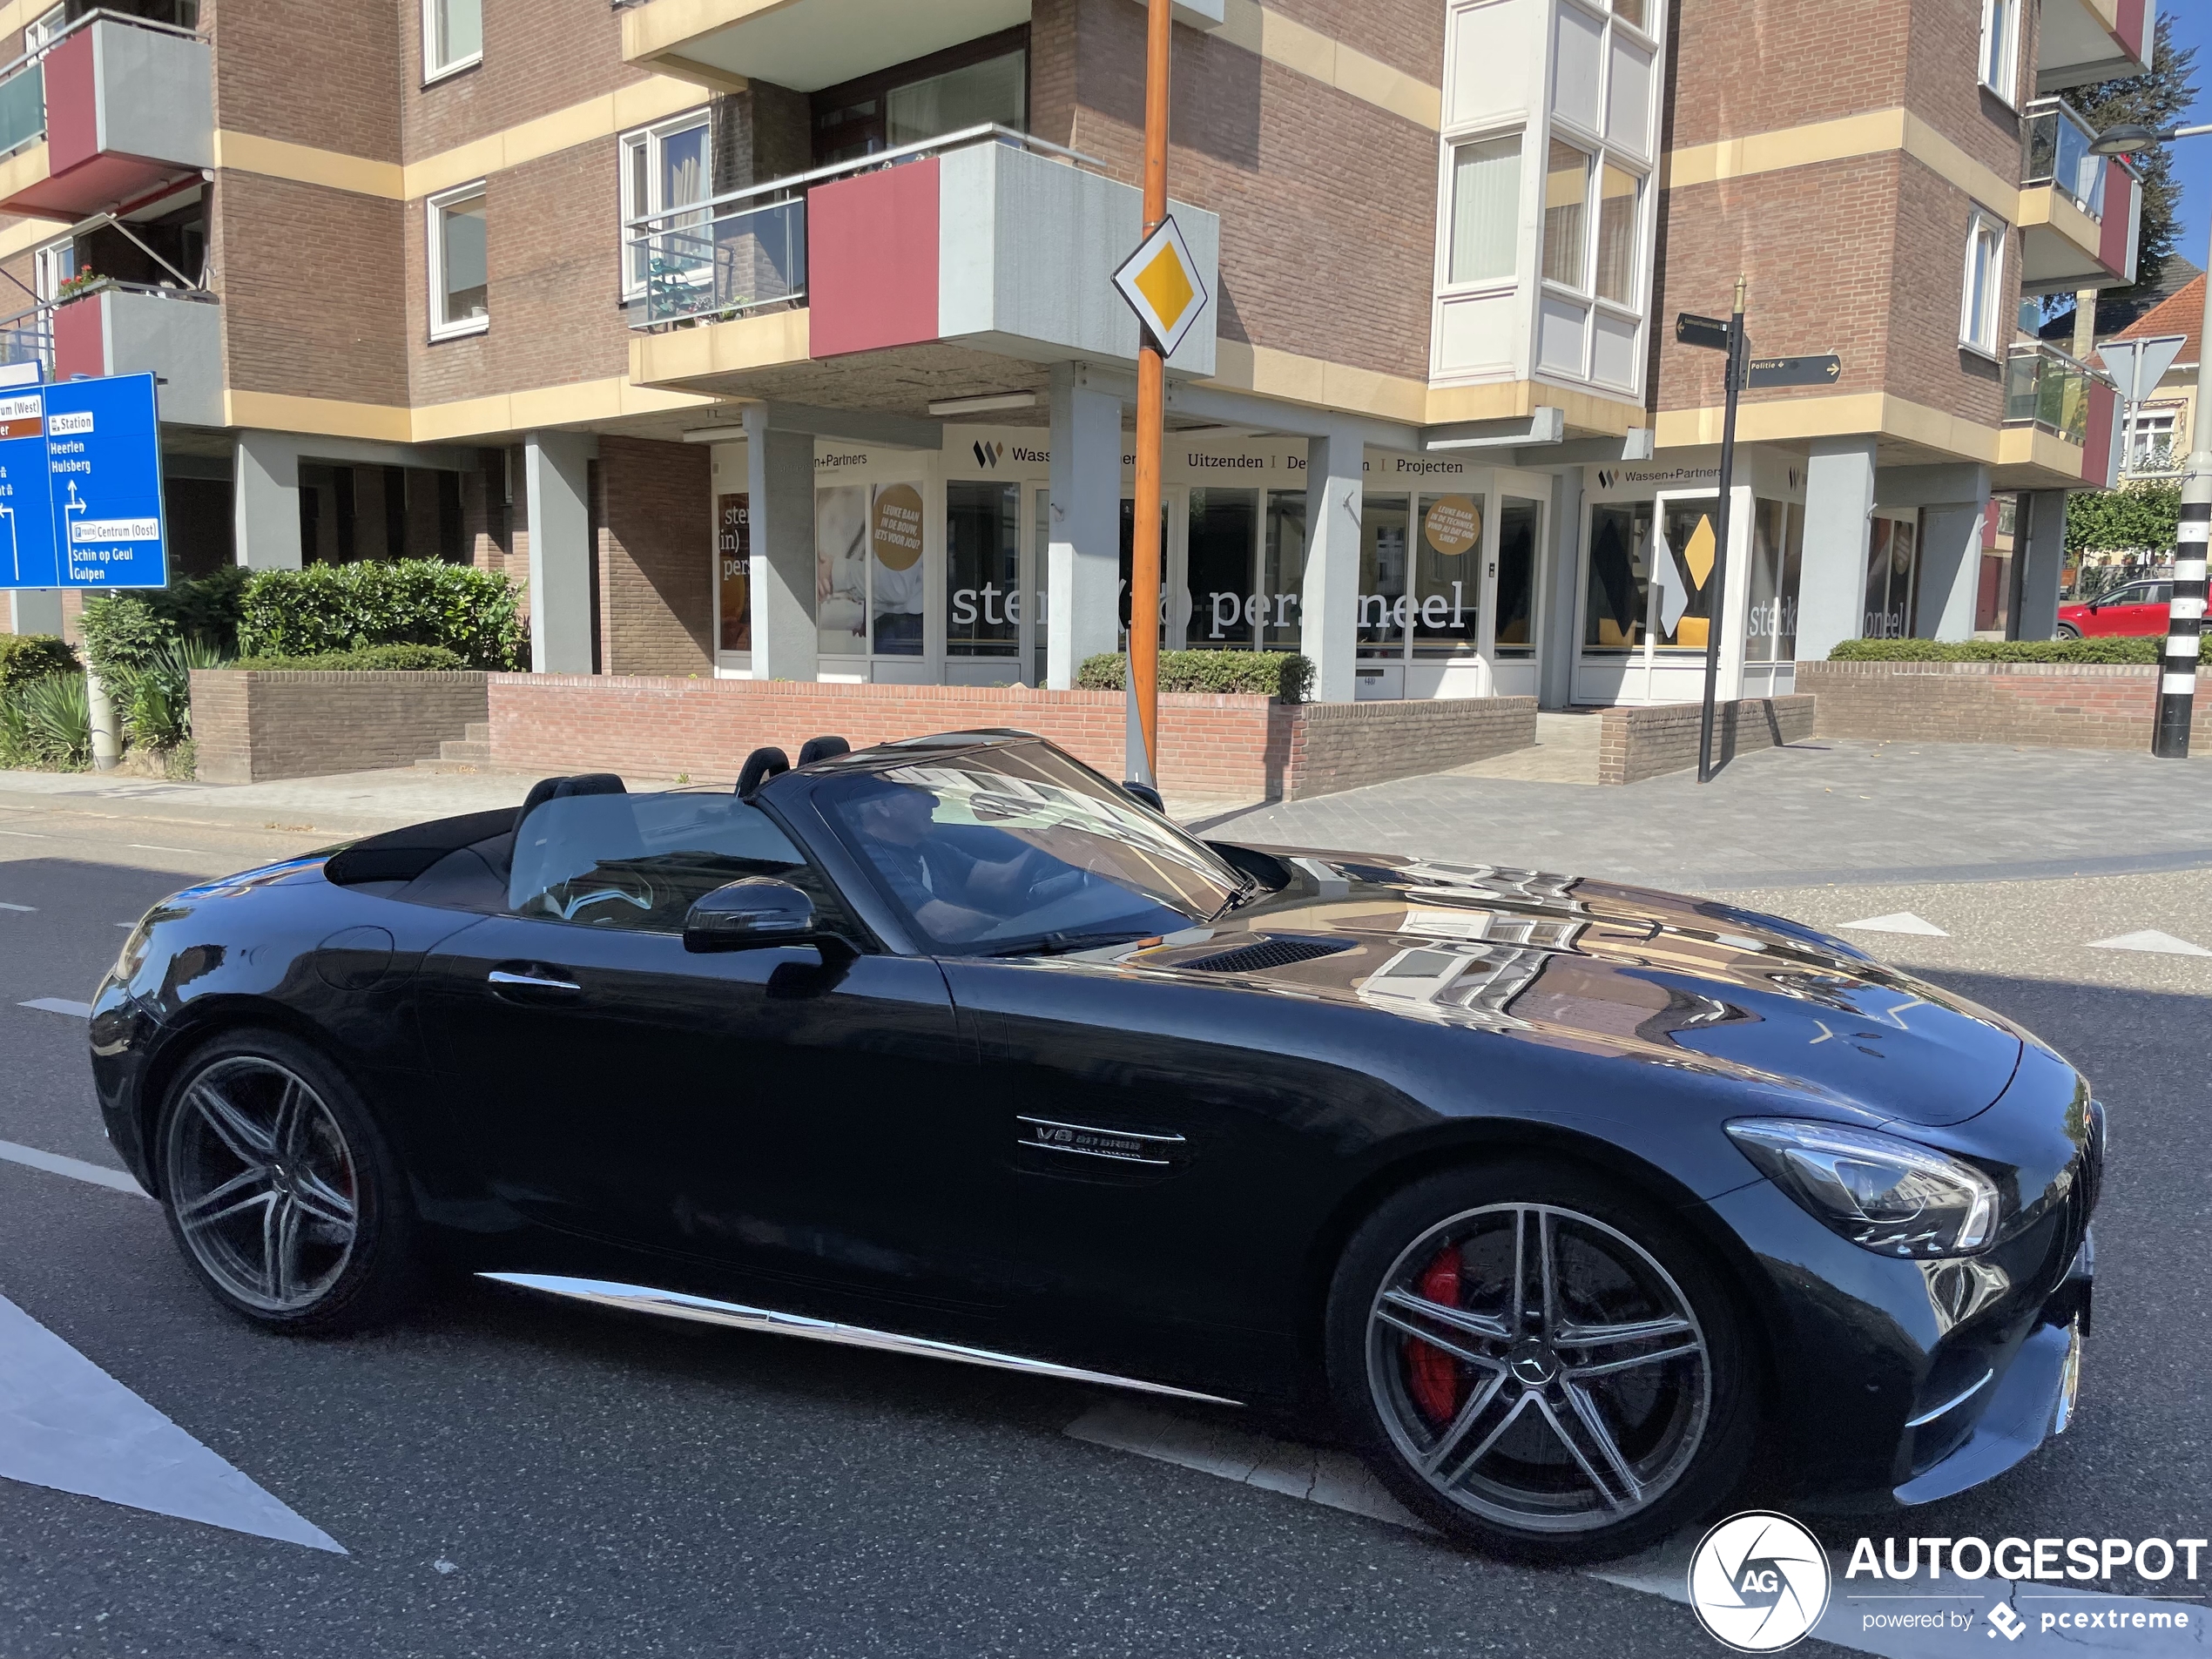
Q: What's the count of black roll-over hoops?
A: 2